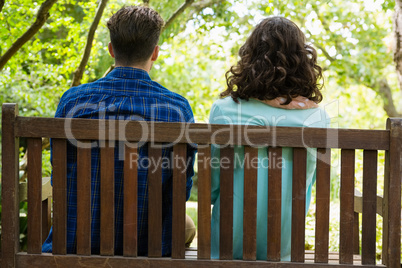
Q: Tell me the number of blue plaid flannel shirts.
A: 1